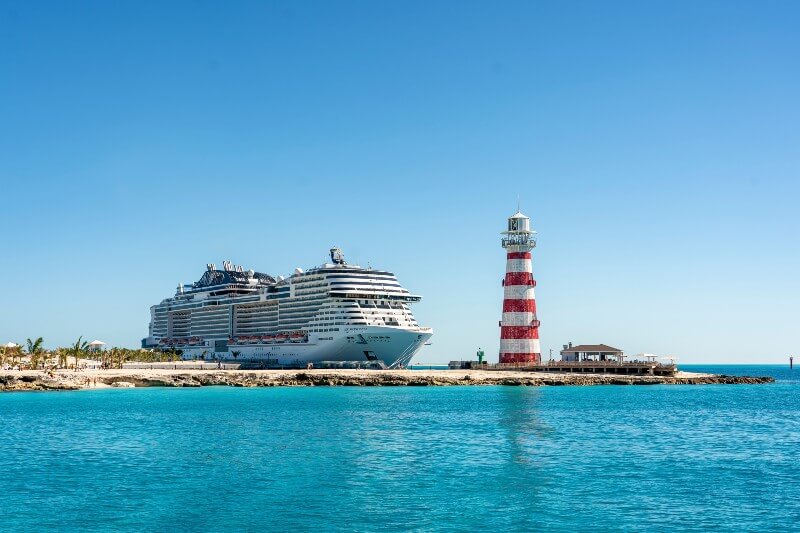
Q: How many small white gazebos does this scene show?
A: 2